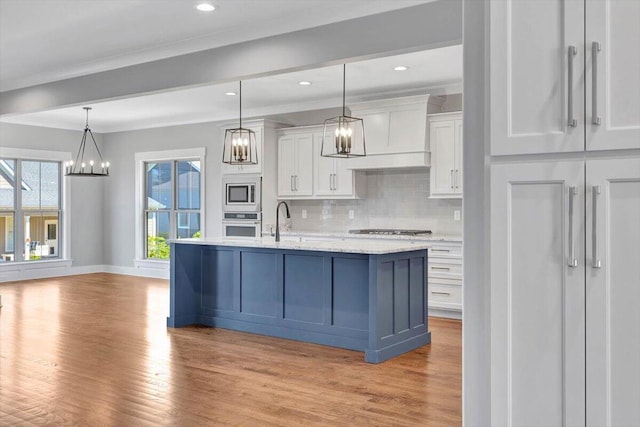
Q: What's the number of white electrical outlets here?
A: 3